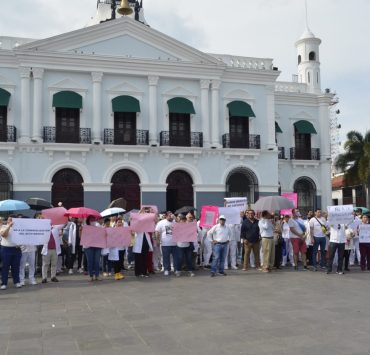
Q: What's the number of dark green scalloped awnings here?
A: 7